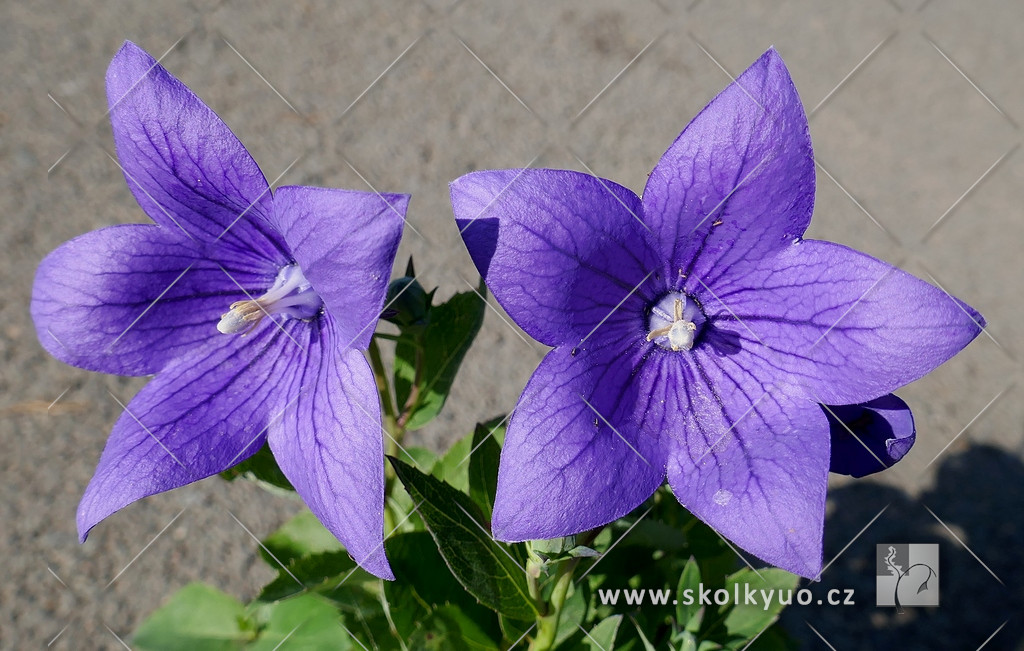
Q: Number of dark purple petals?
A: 1